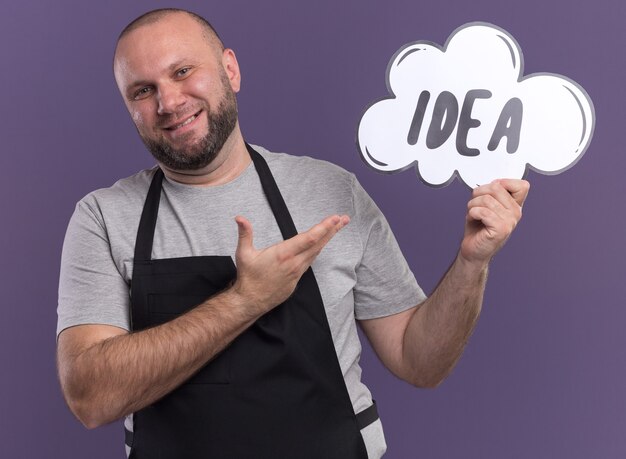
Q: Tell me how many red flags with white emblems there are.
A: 0